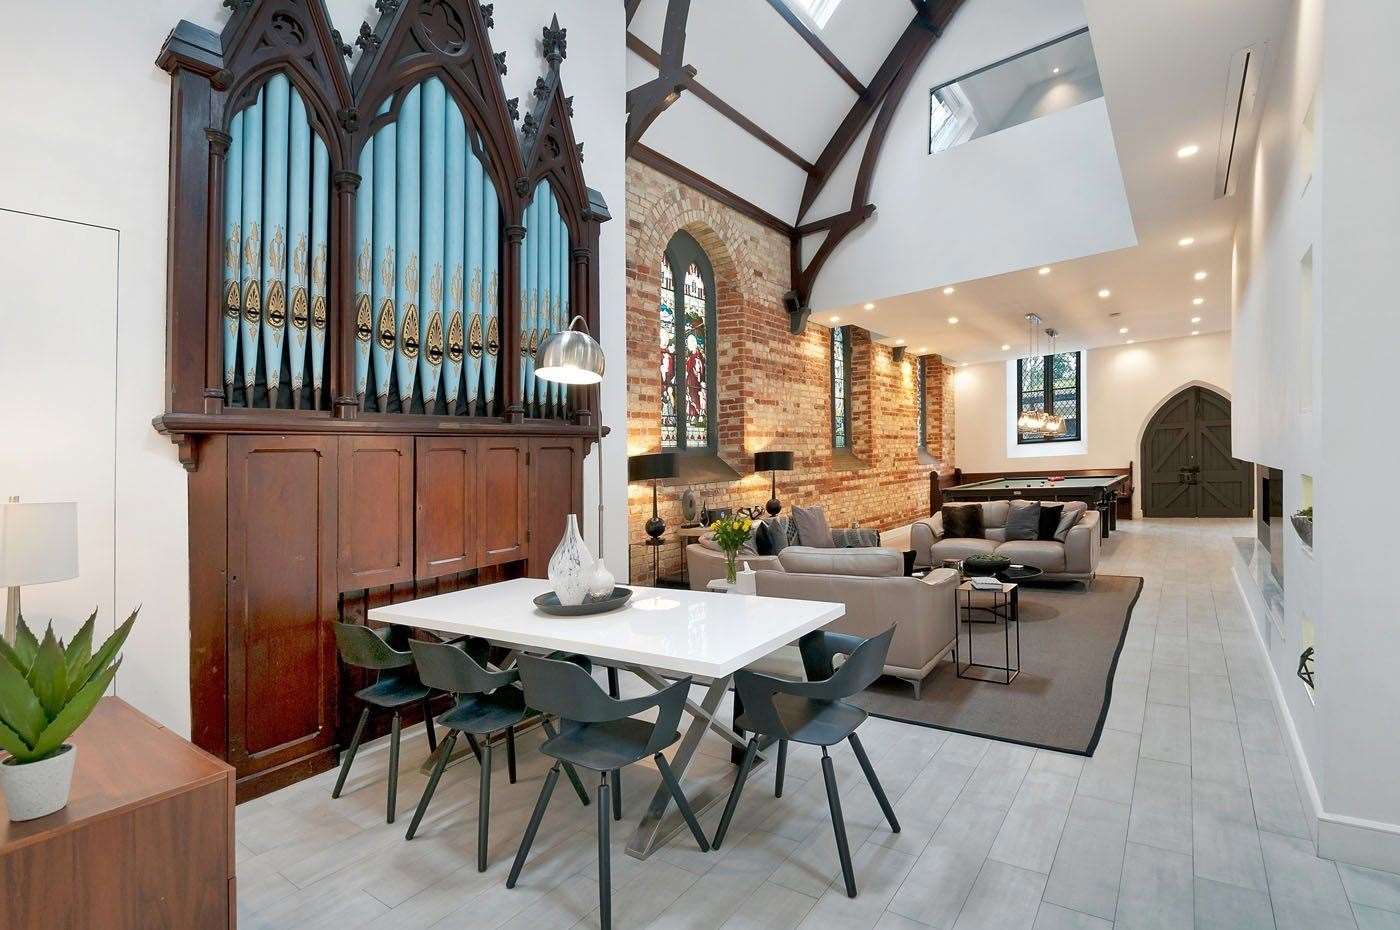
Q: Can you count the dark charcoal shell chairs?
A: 4